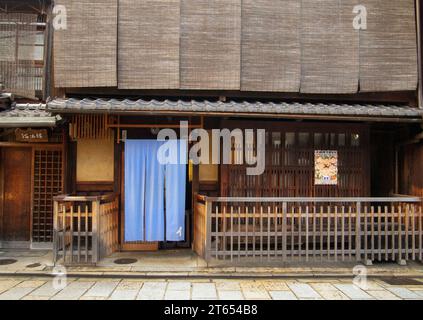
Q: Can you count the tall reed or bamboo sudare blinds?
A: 6